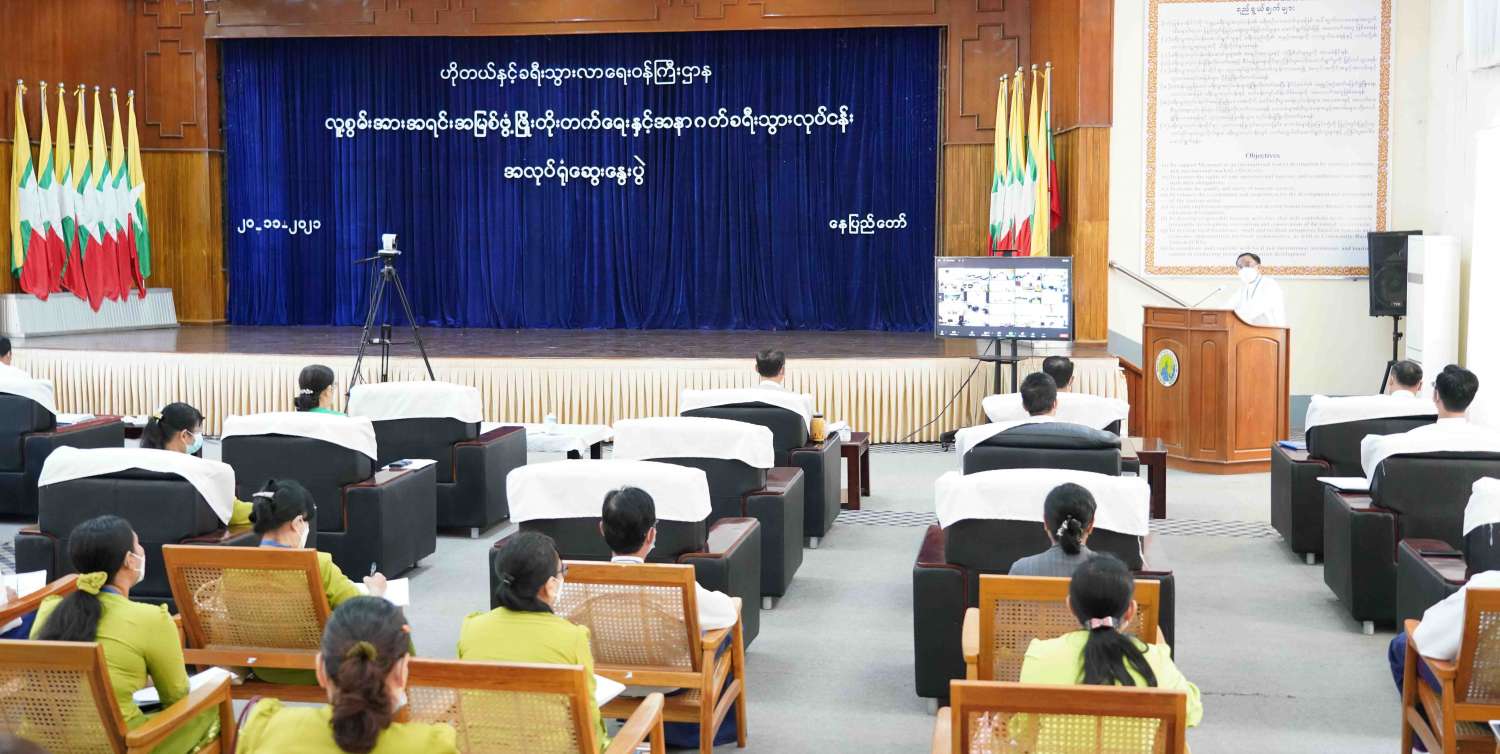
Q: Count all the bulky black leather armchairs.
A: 13